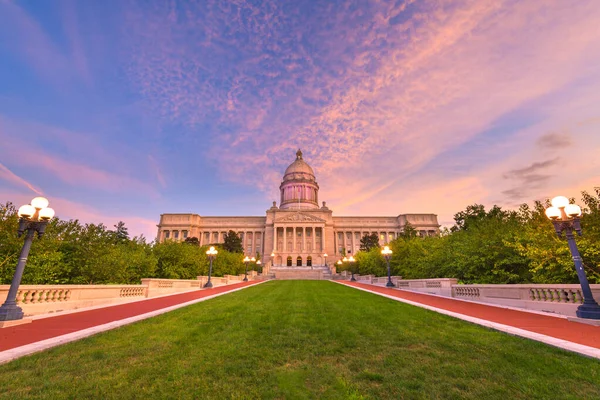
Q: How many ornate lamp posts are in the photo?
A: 12